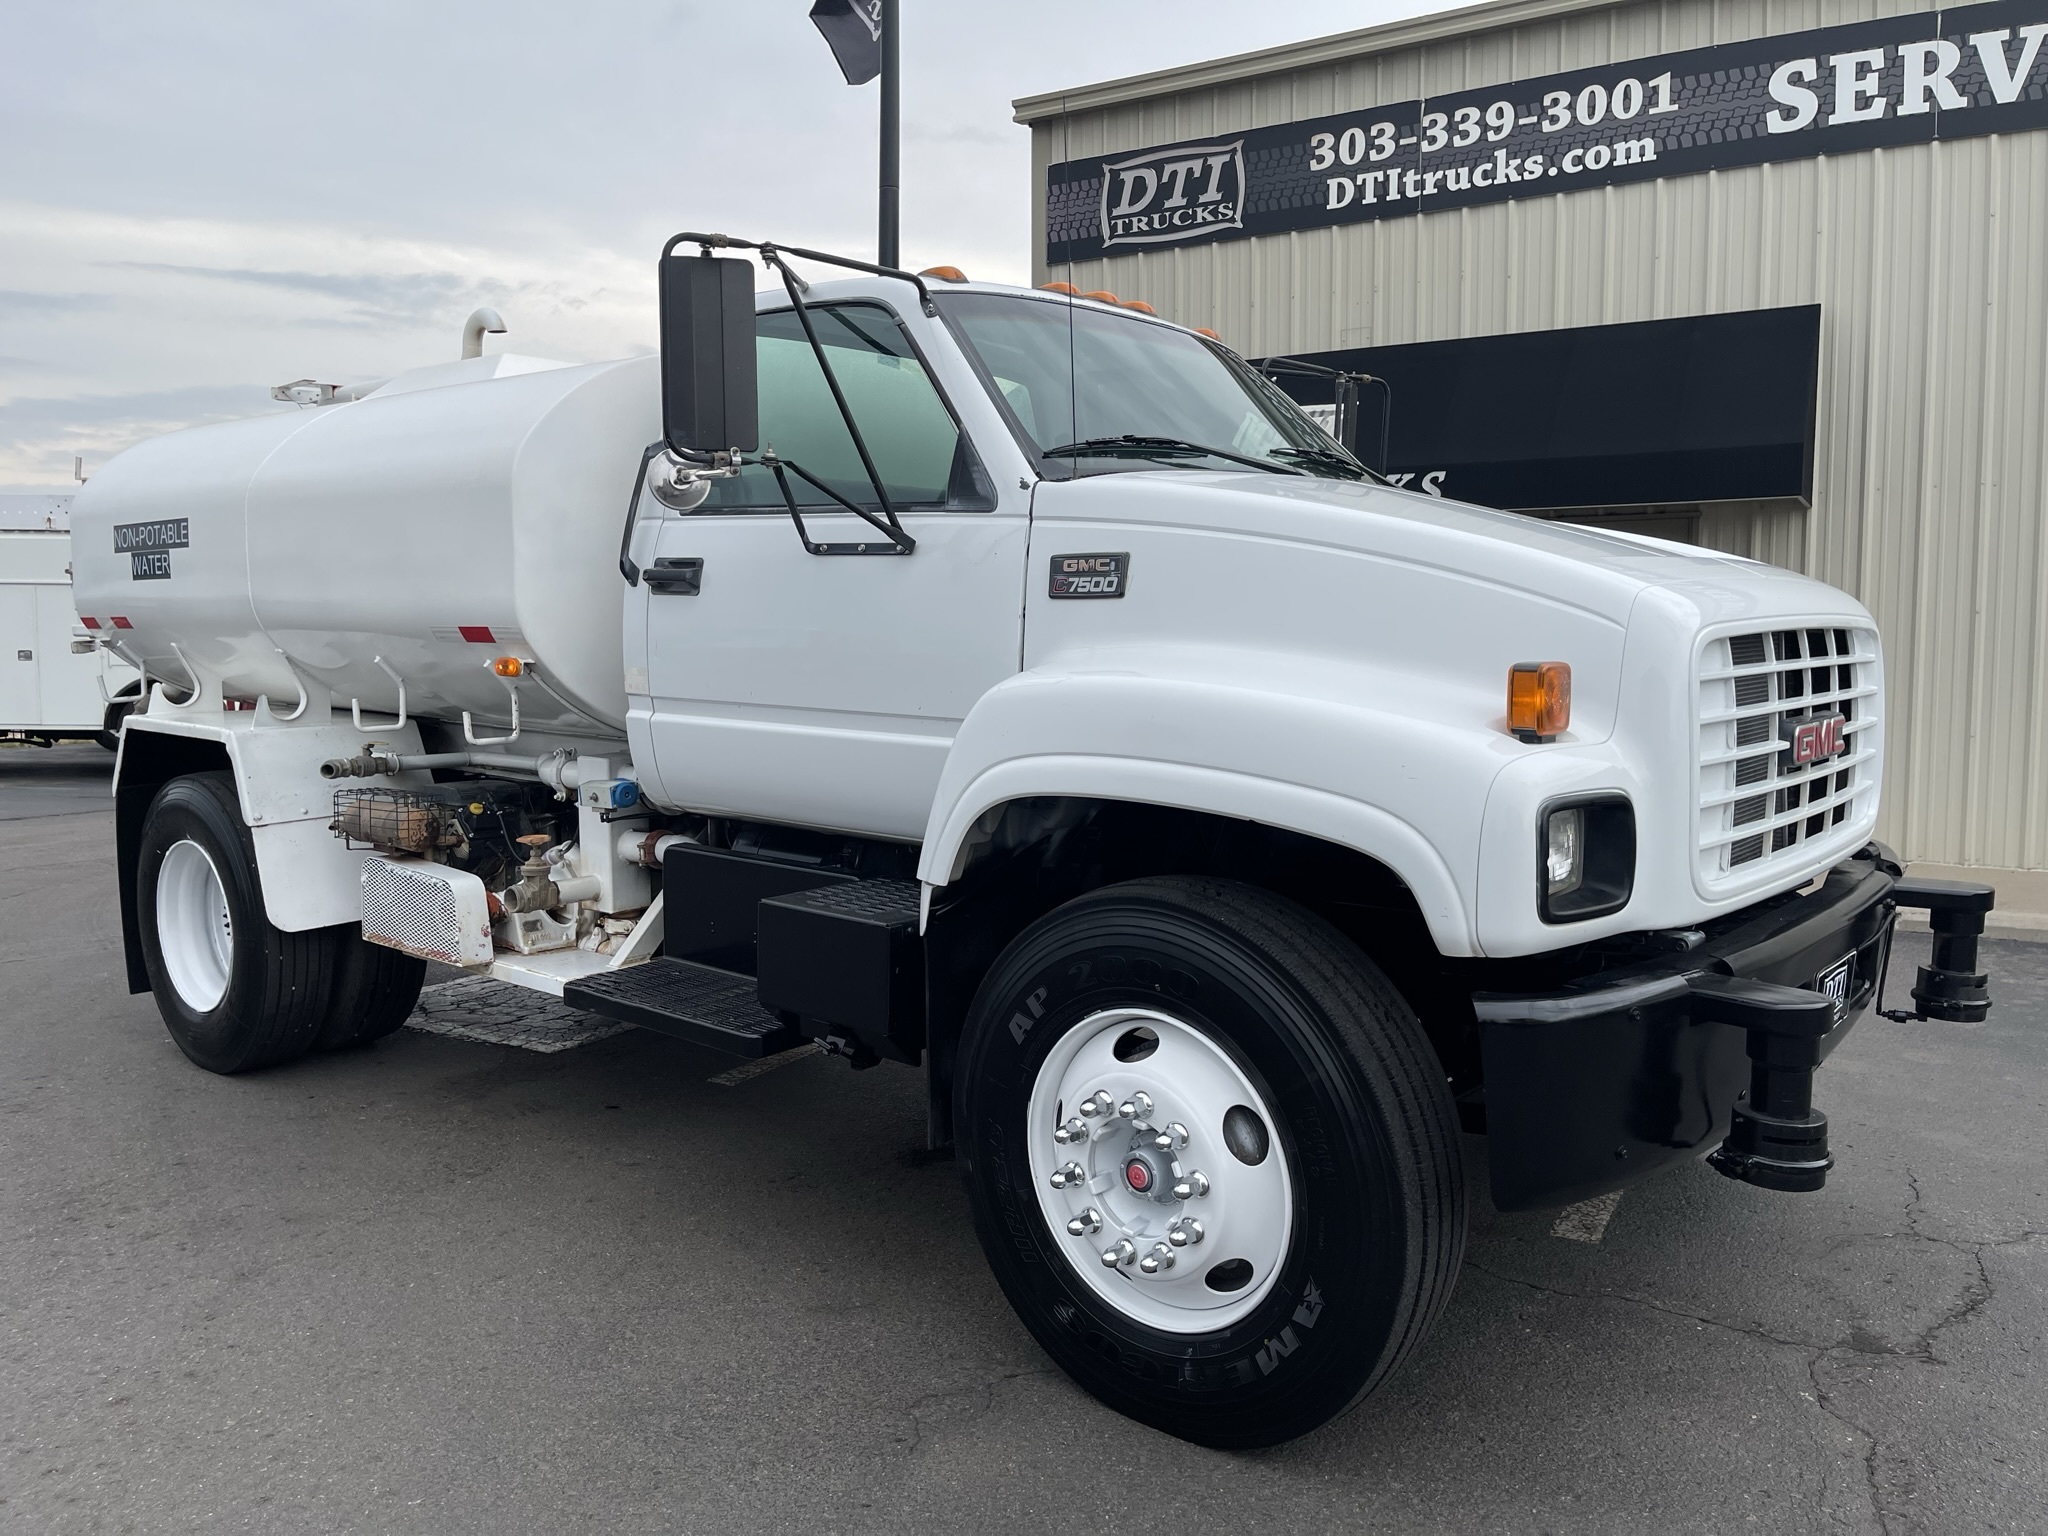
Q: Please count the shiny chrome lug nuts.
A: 10